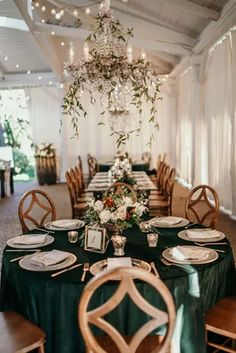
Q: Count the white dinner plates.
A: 7